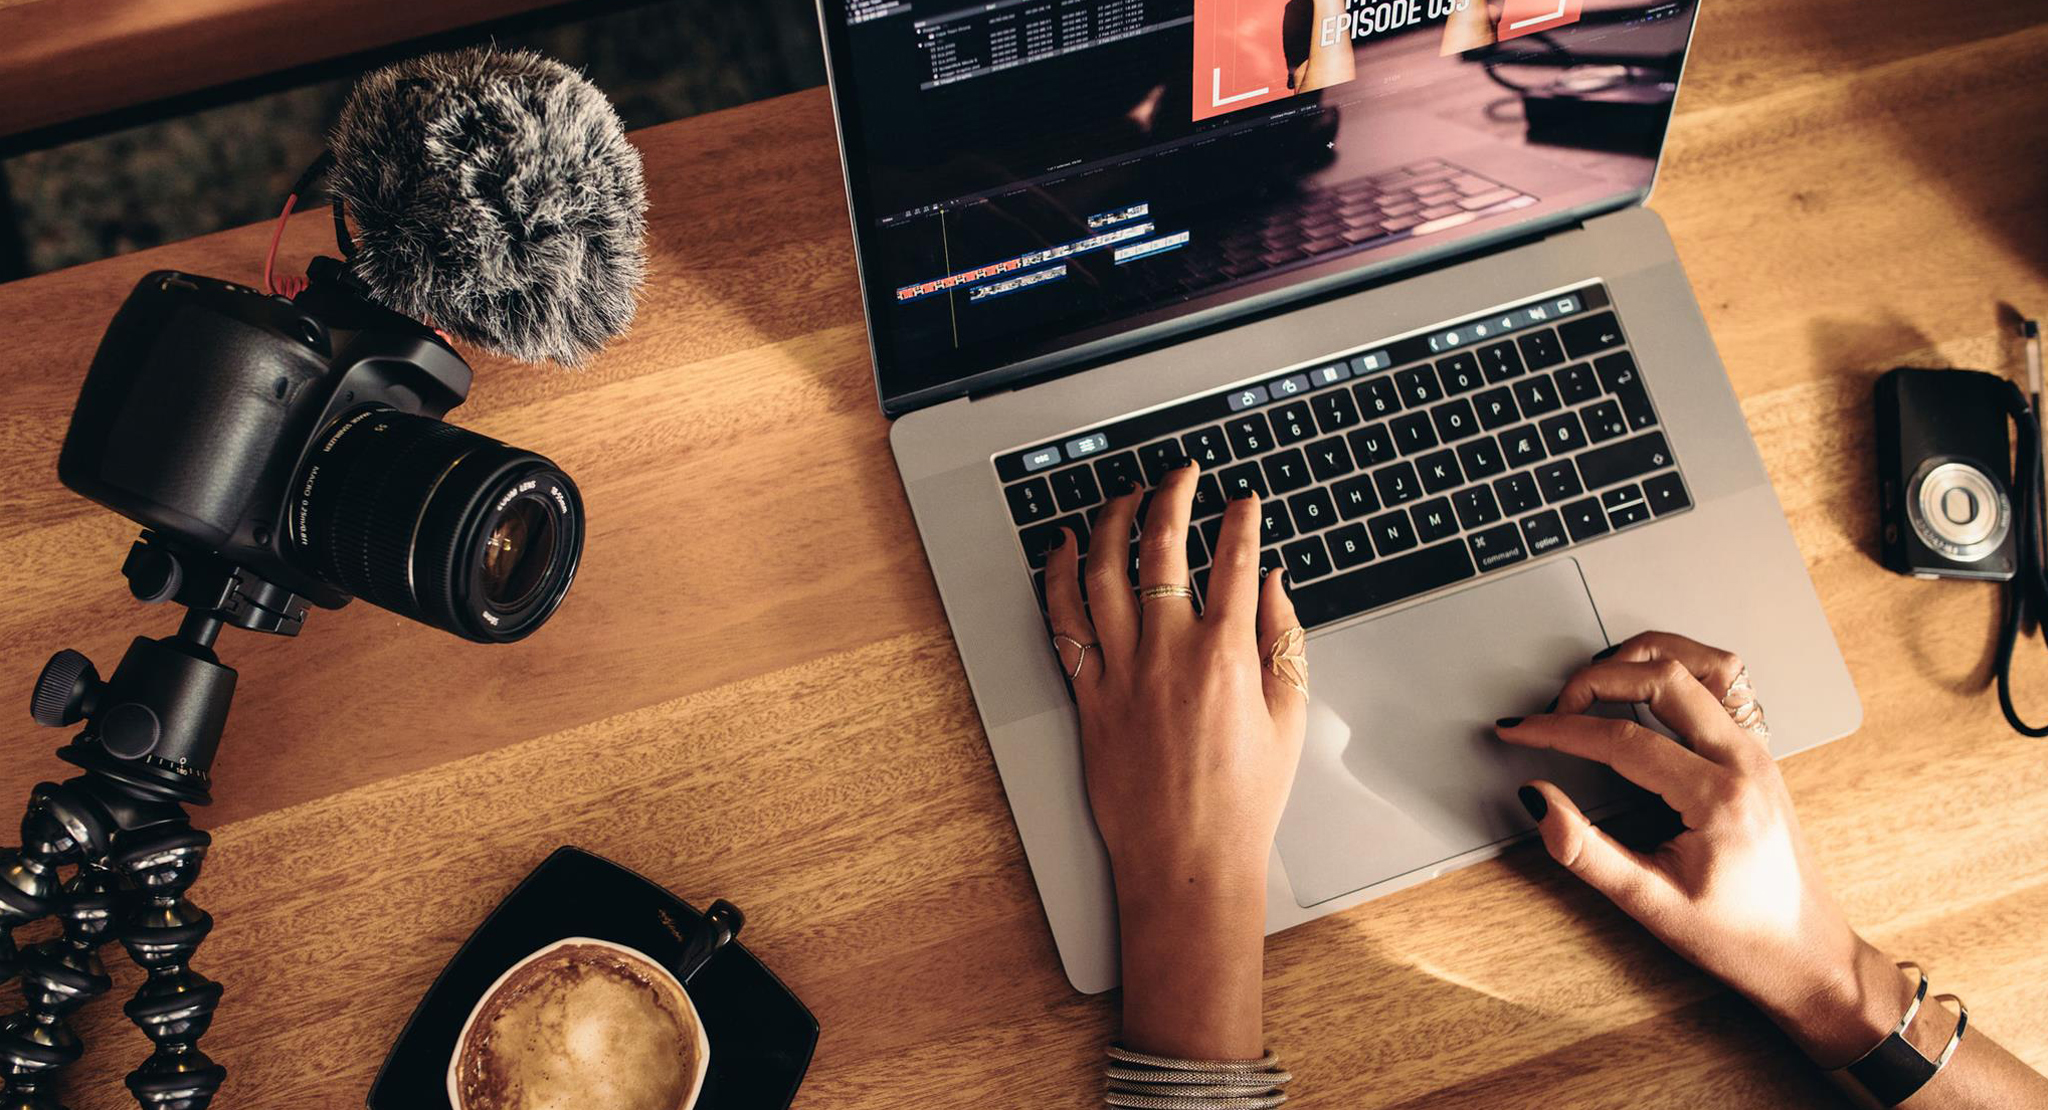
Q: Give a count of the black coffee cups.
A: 1